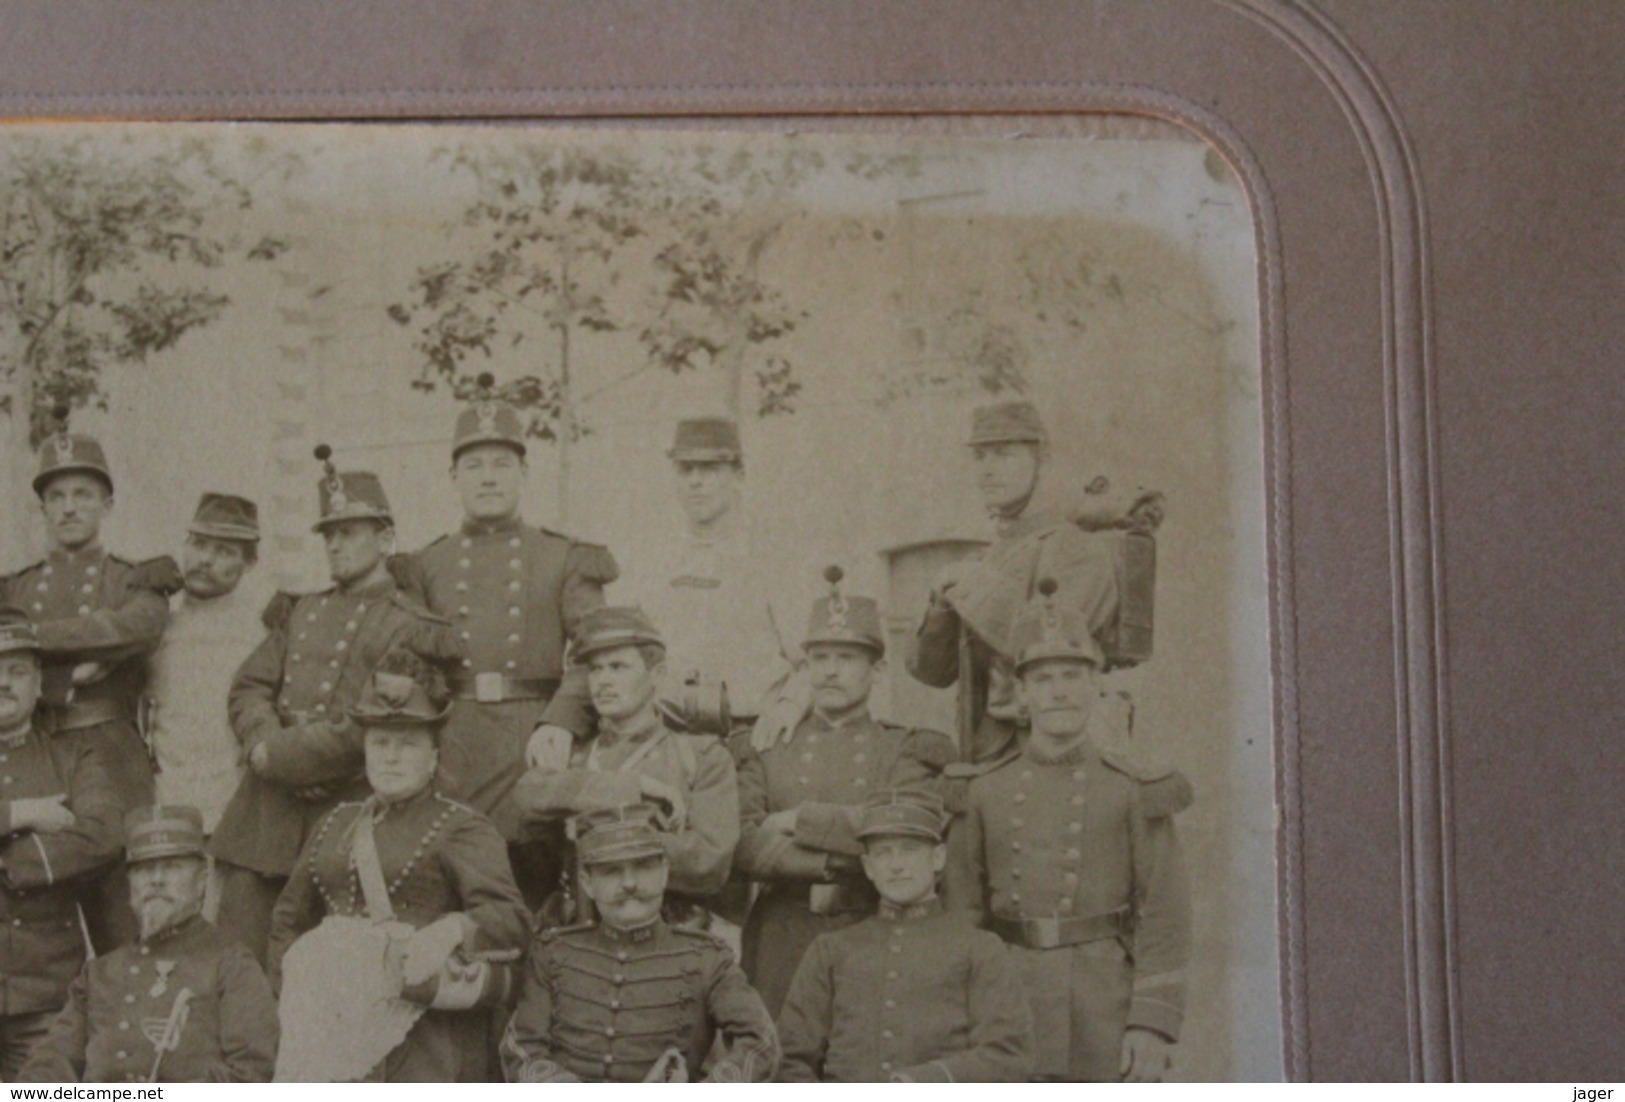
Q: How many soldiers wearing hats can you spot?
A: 14